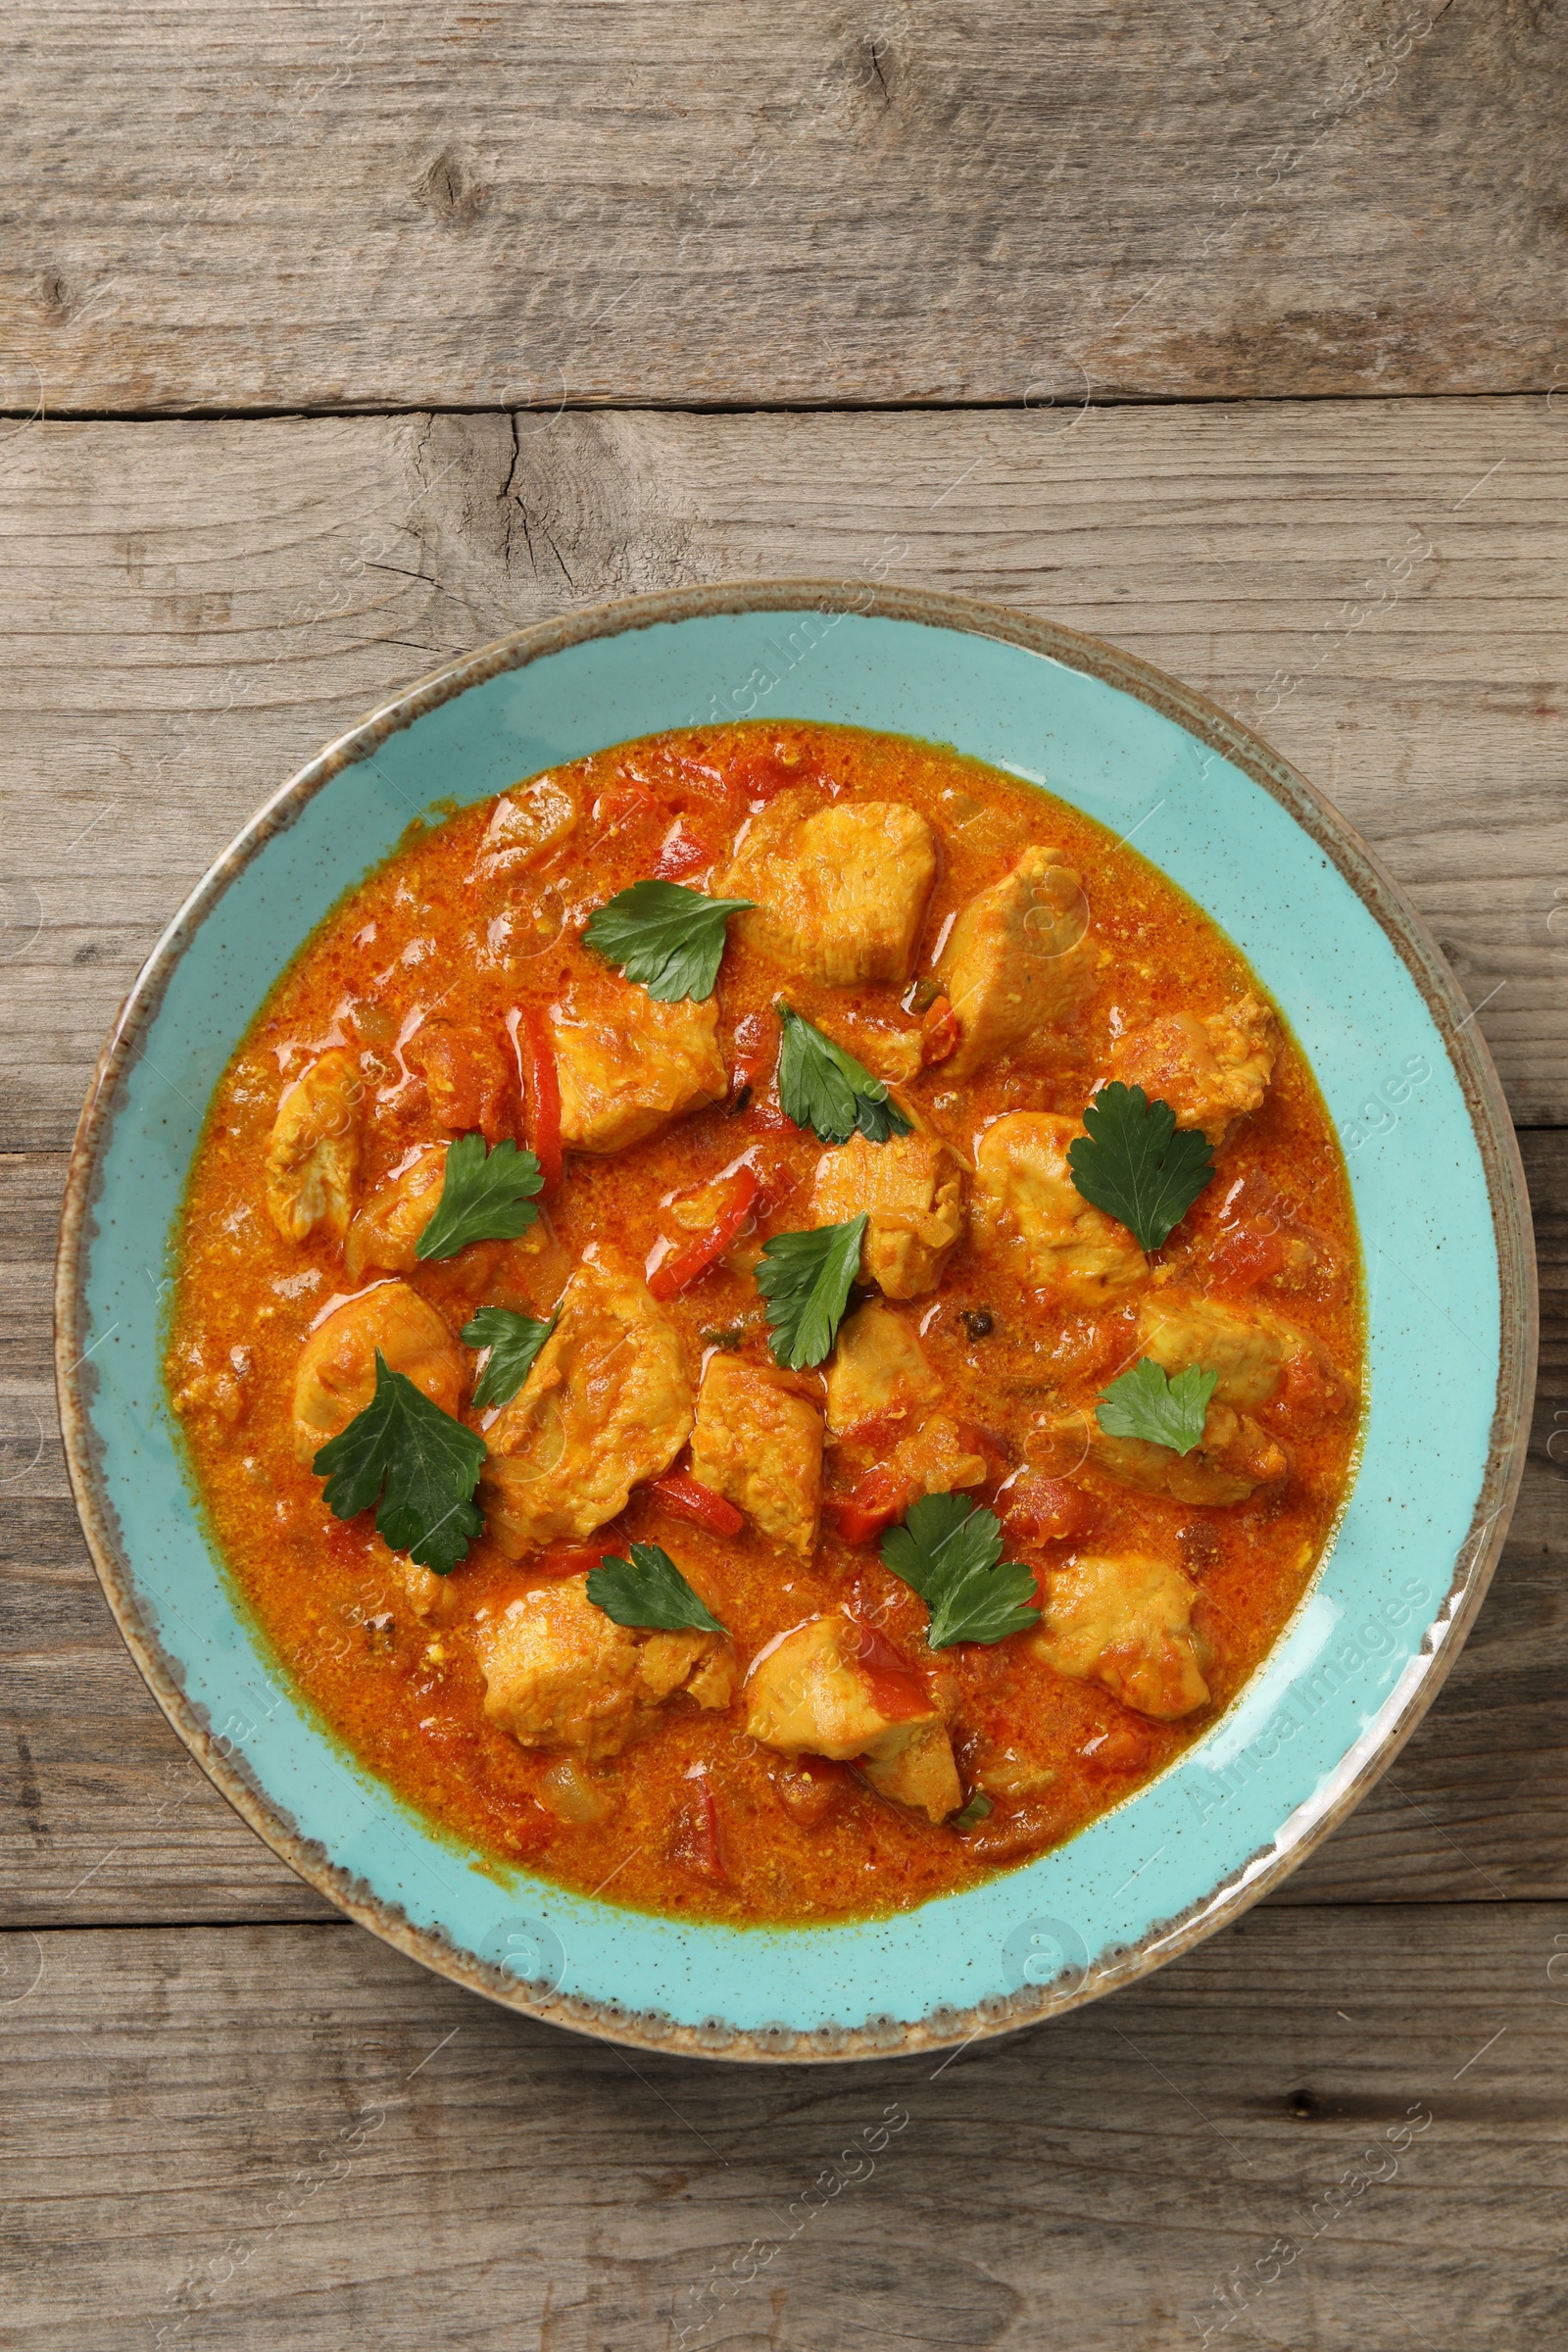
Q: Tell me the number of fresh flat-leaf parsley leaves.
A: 10